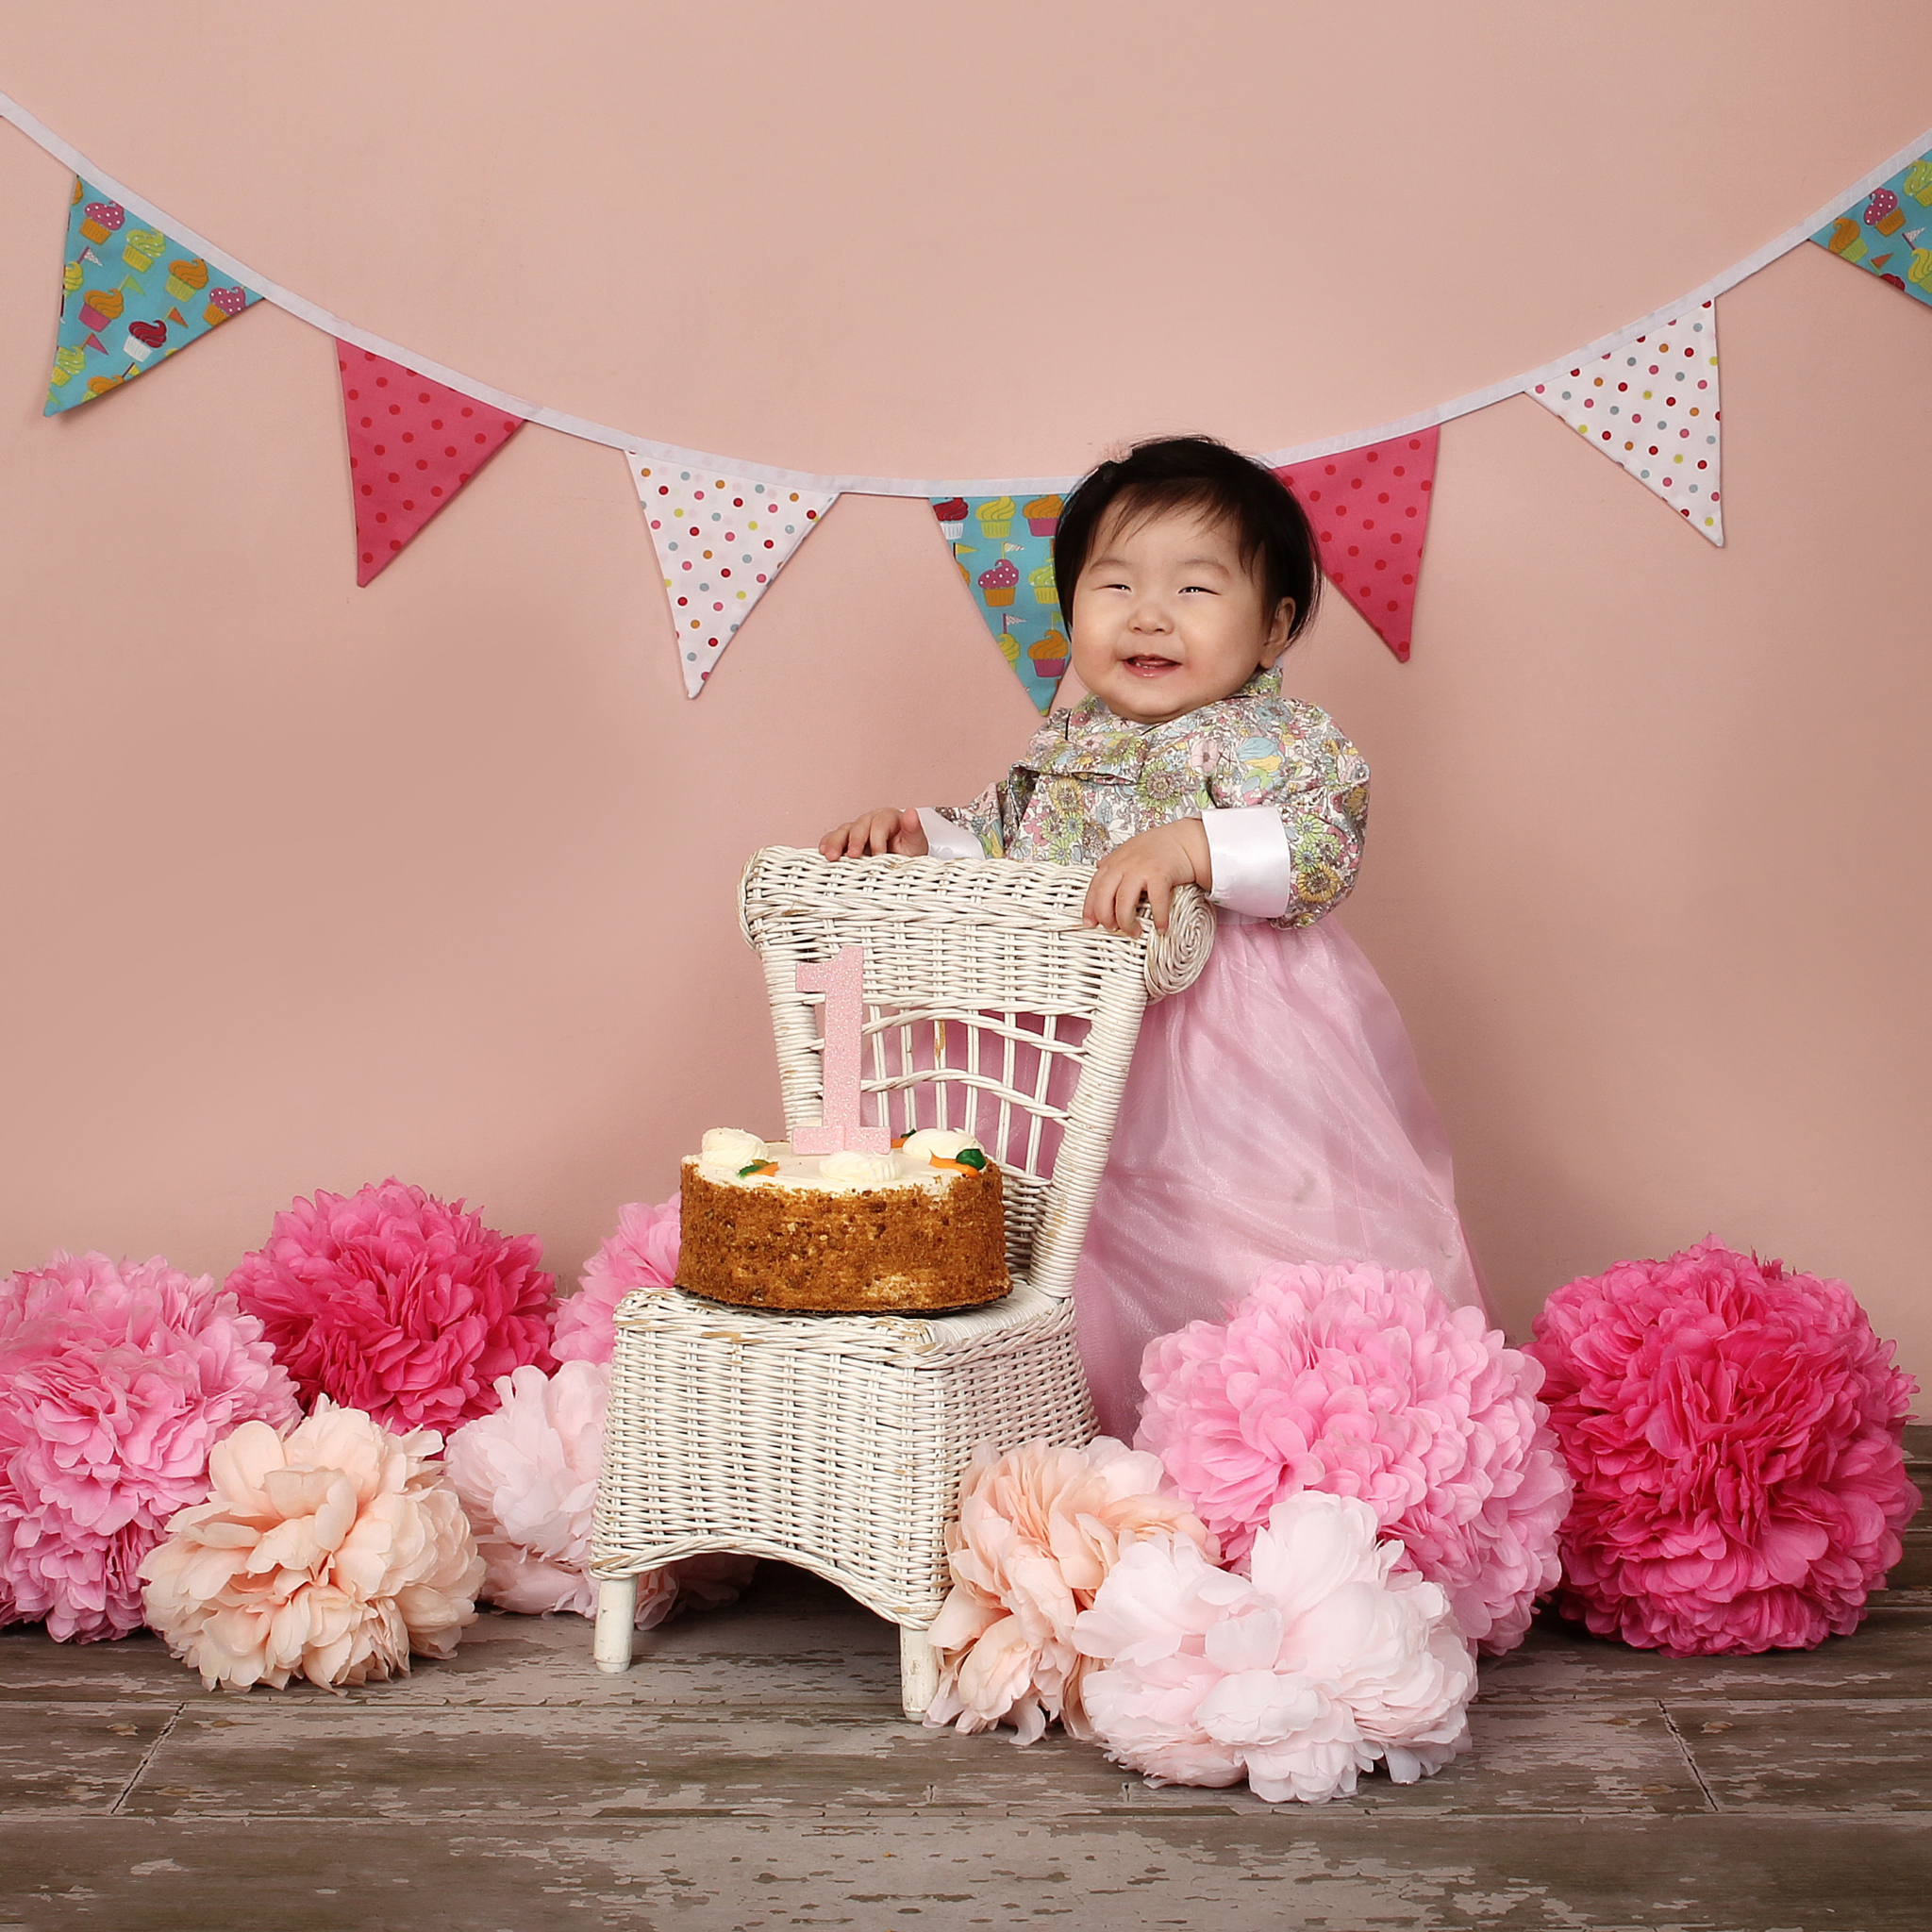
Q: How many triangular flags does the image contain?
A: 7